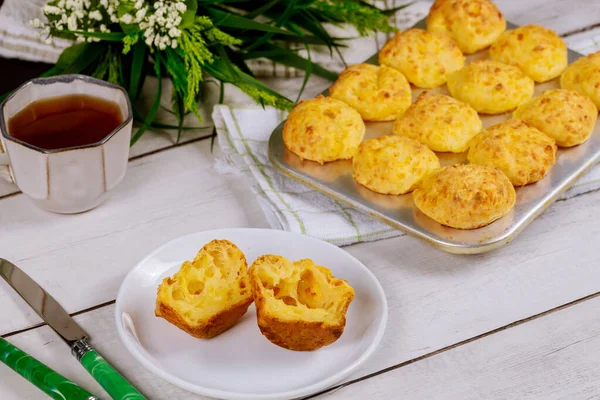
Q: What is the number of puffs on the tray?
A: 12